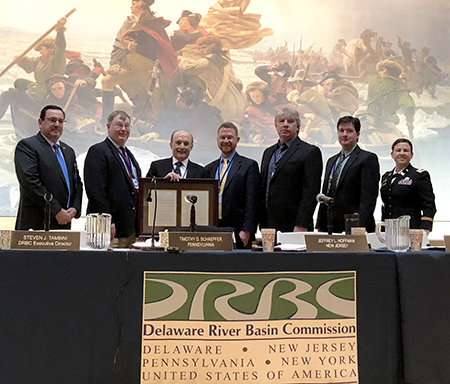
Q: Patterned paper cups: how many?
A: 5